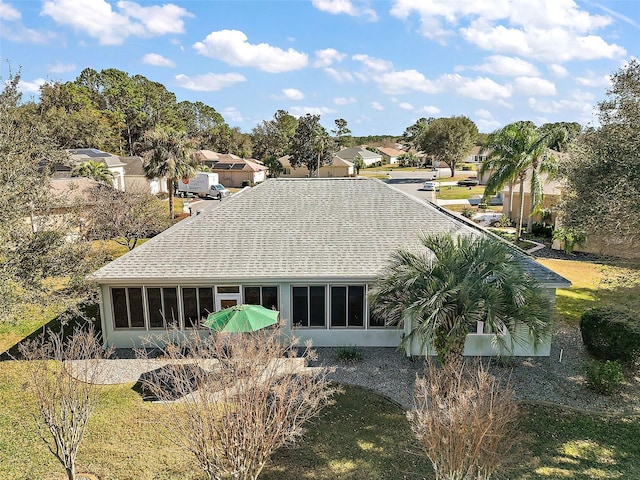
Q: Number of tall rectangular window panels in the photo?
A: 14